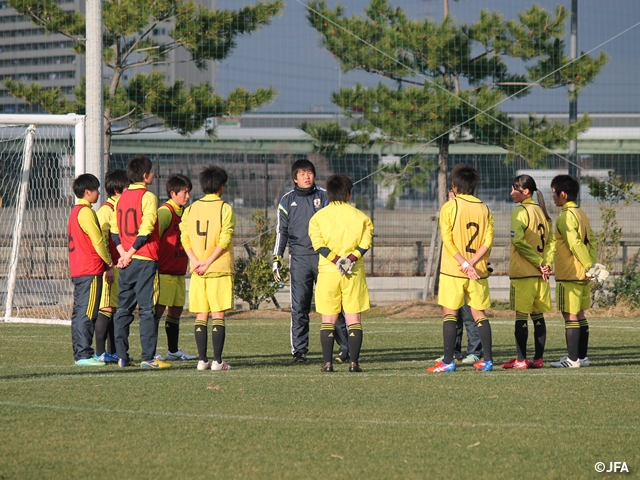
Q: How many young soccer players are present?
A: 9